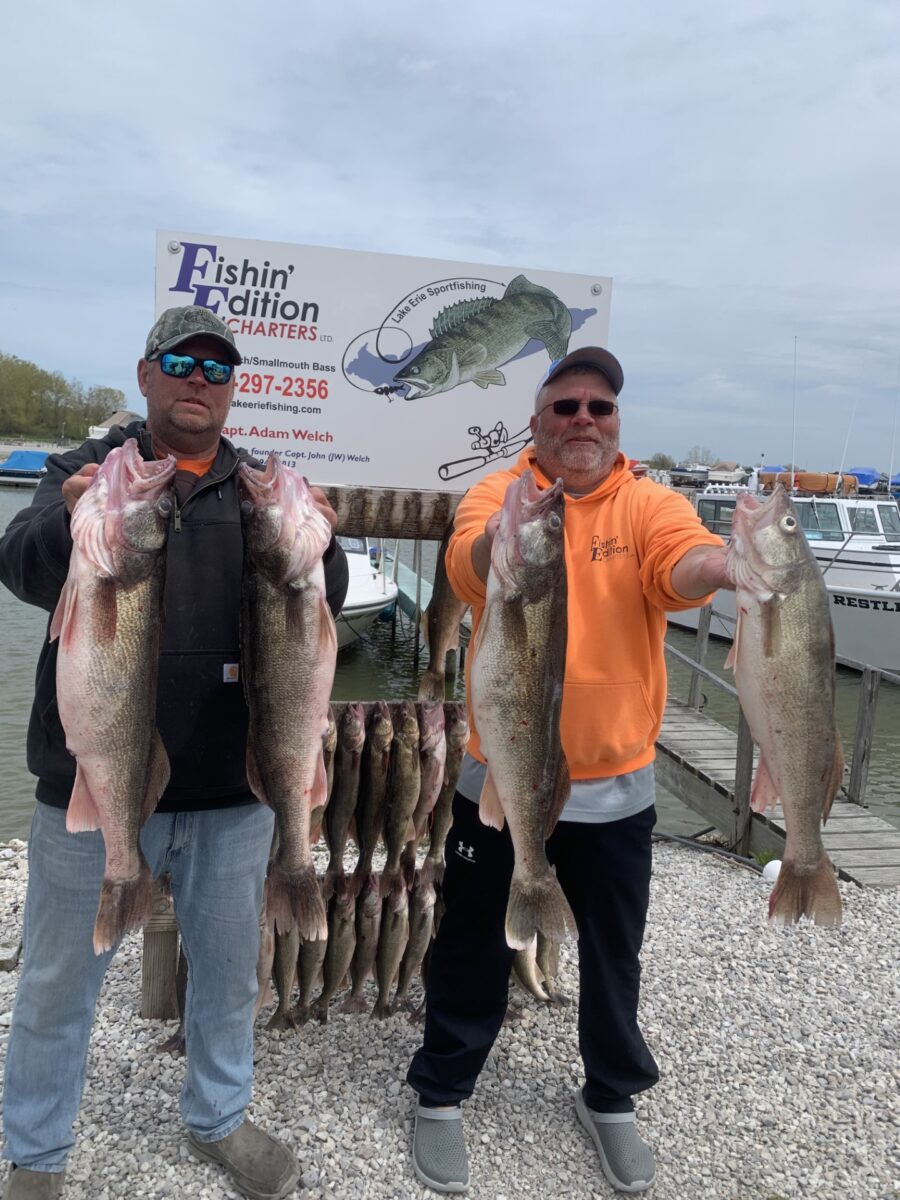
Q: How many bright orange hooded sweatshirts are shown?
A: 1